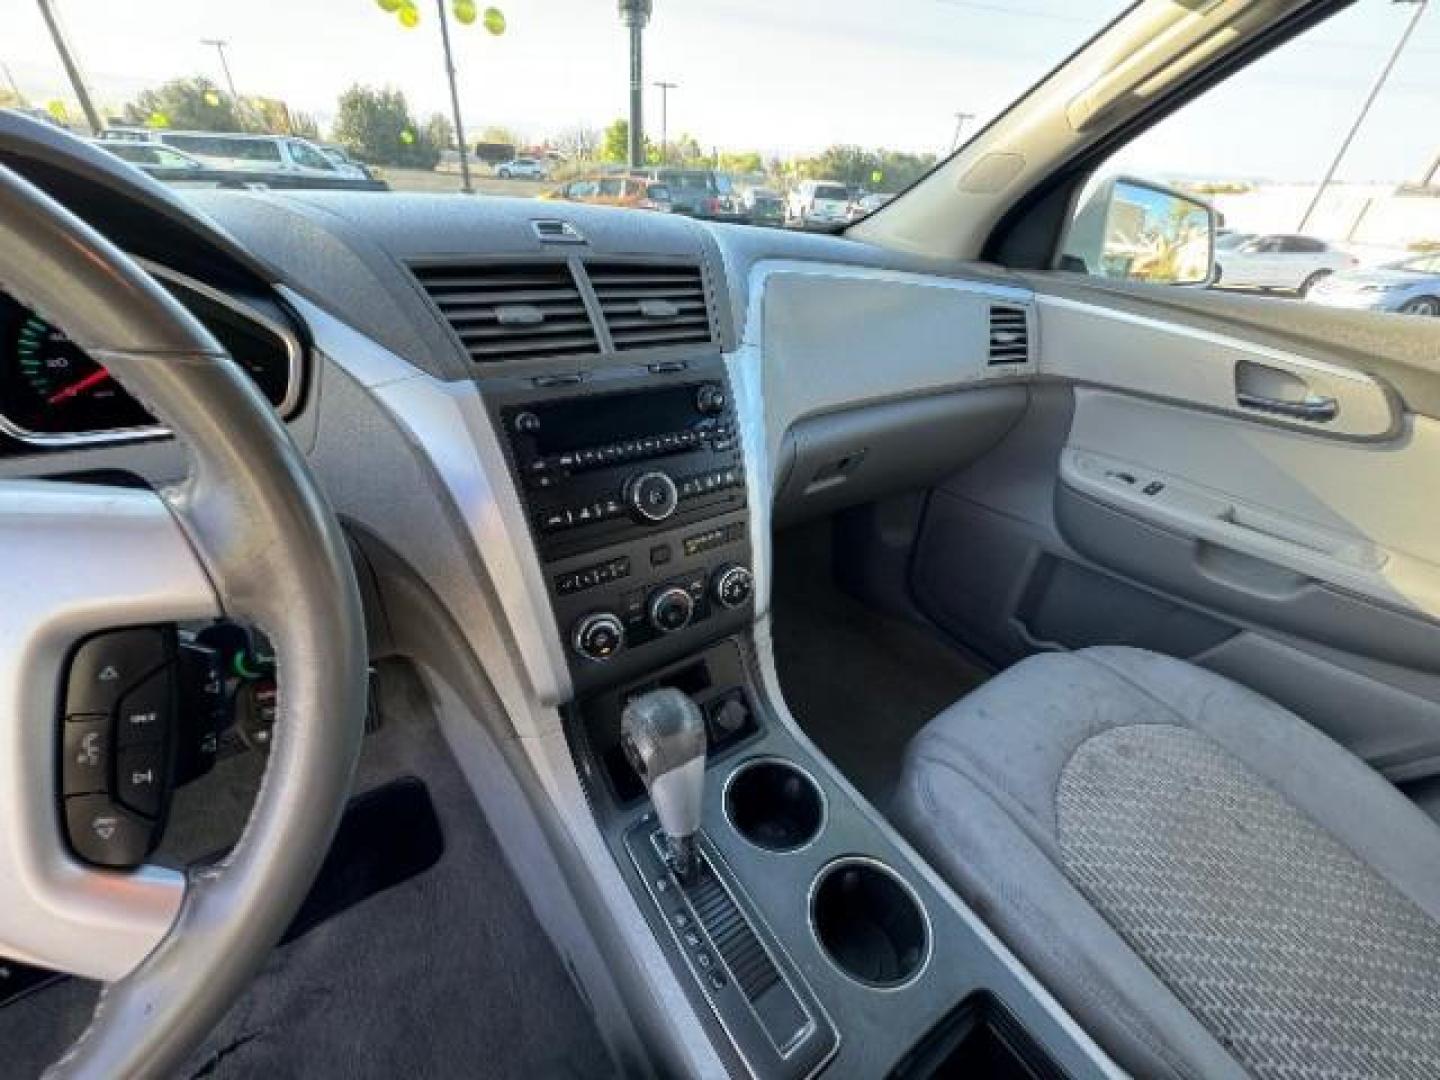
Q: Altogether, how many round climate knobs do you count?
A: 3